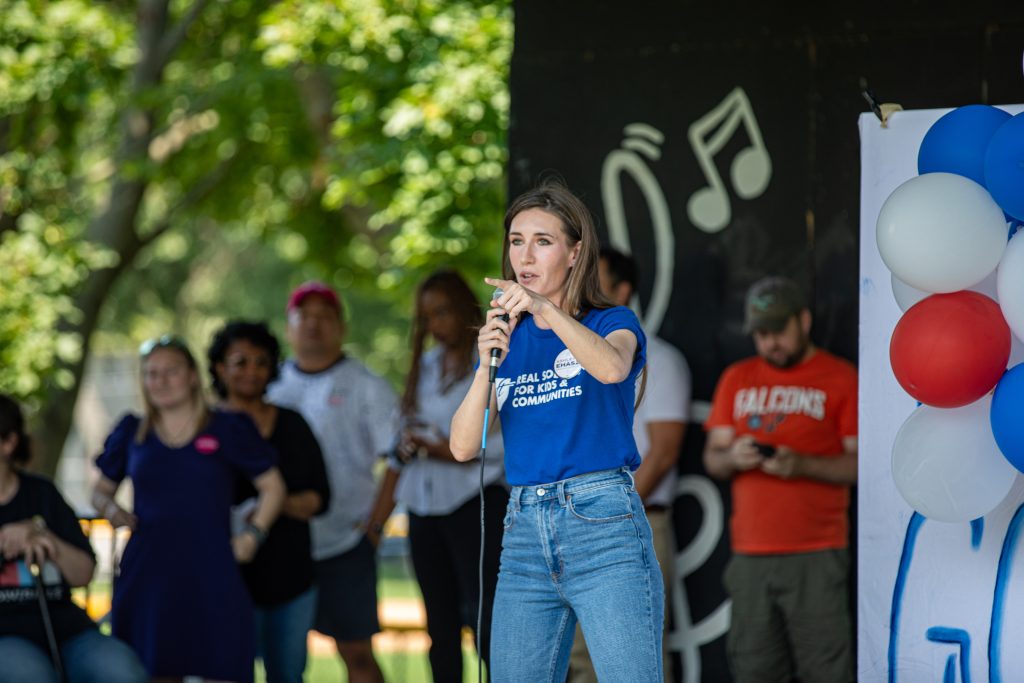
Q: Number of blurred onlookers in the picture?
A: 7